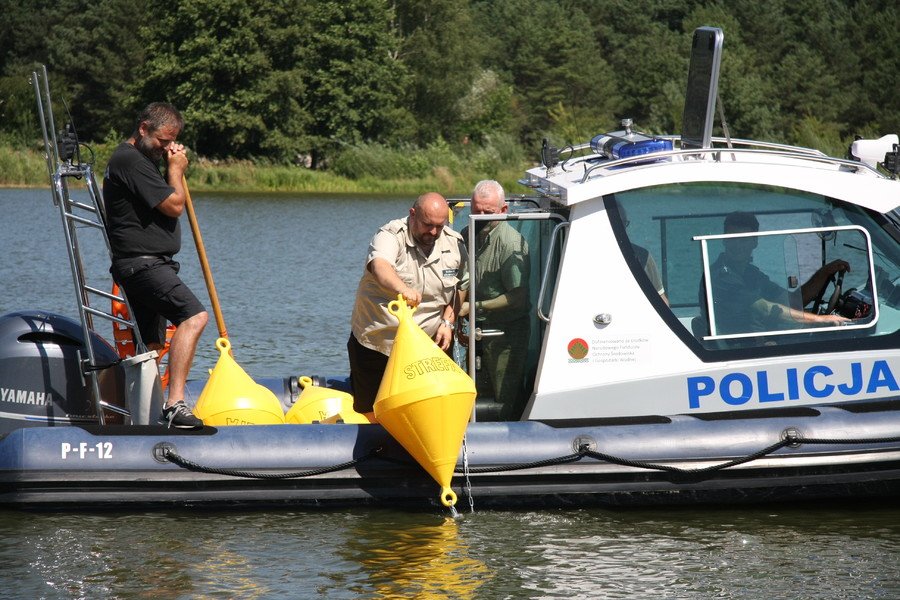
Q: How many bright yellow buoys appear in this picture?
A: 3